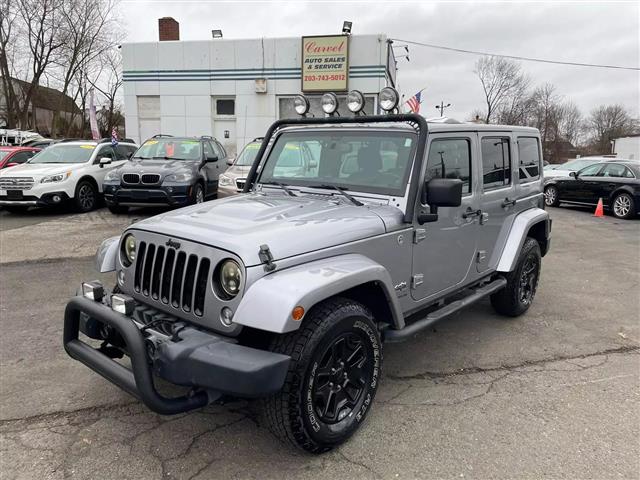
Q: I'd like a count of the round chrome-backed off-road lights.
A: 4